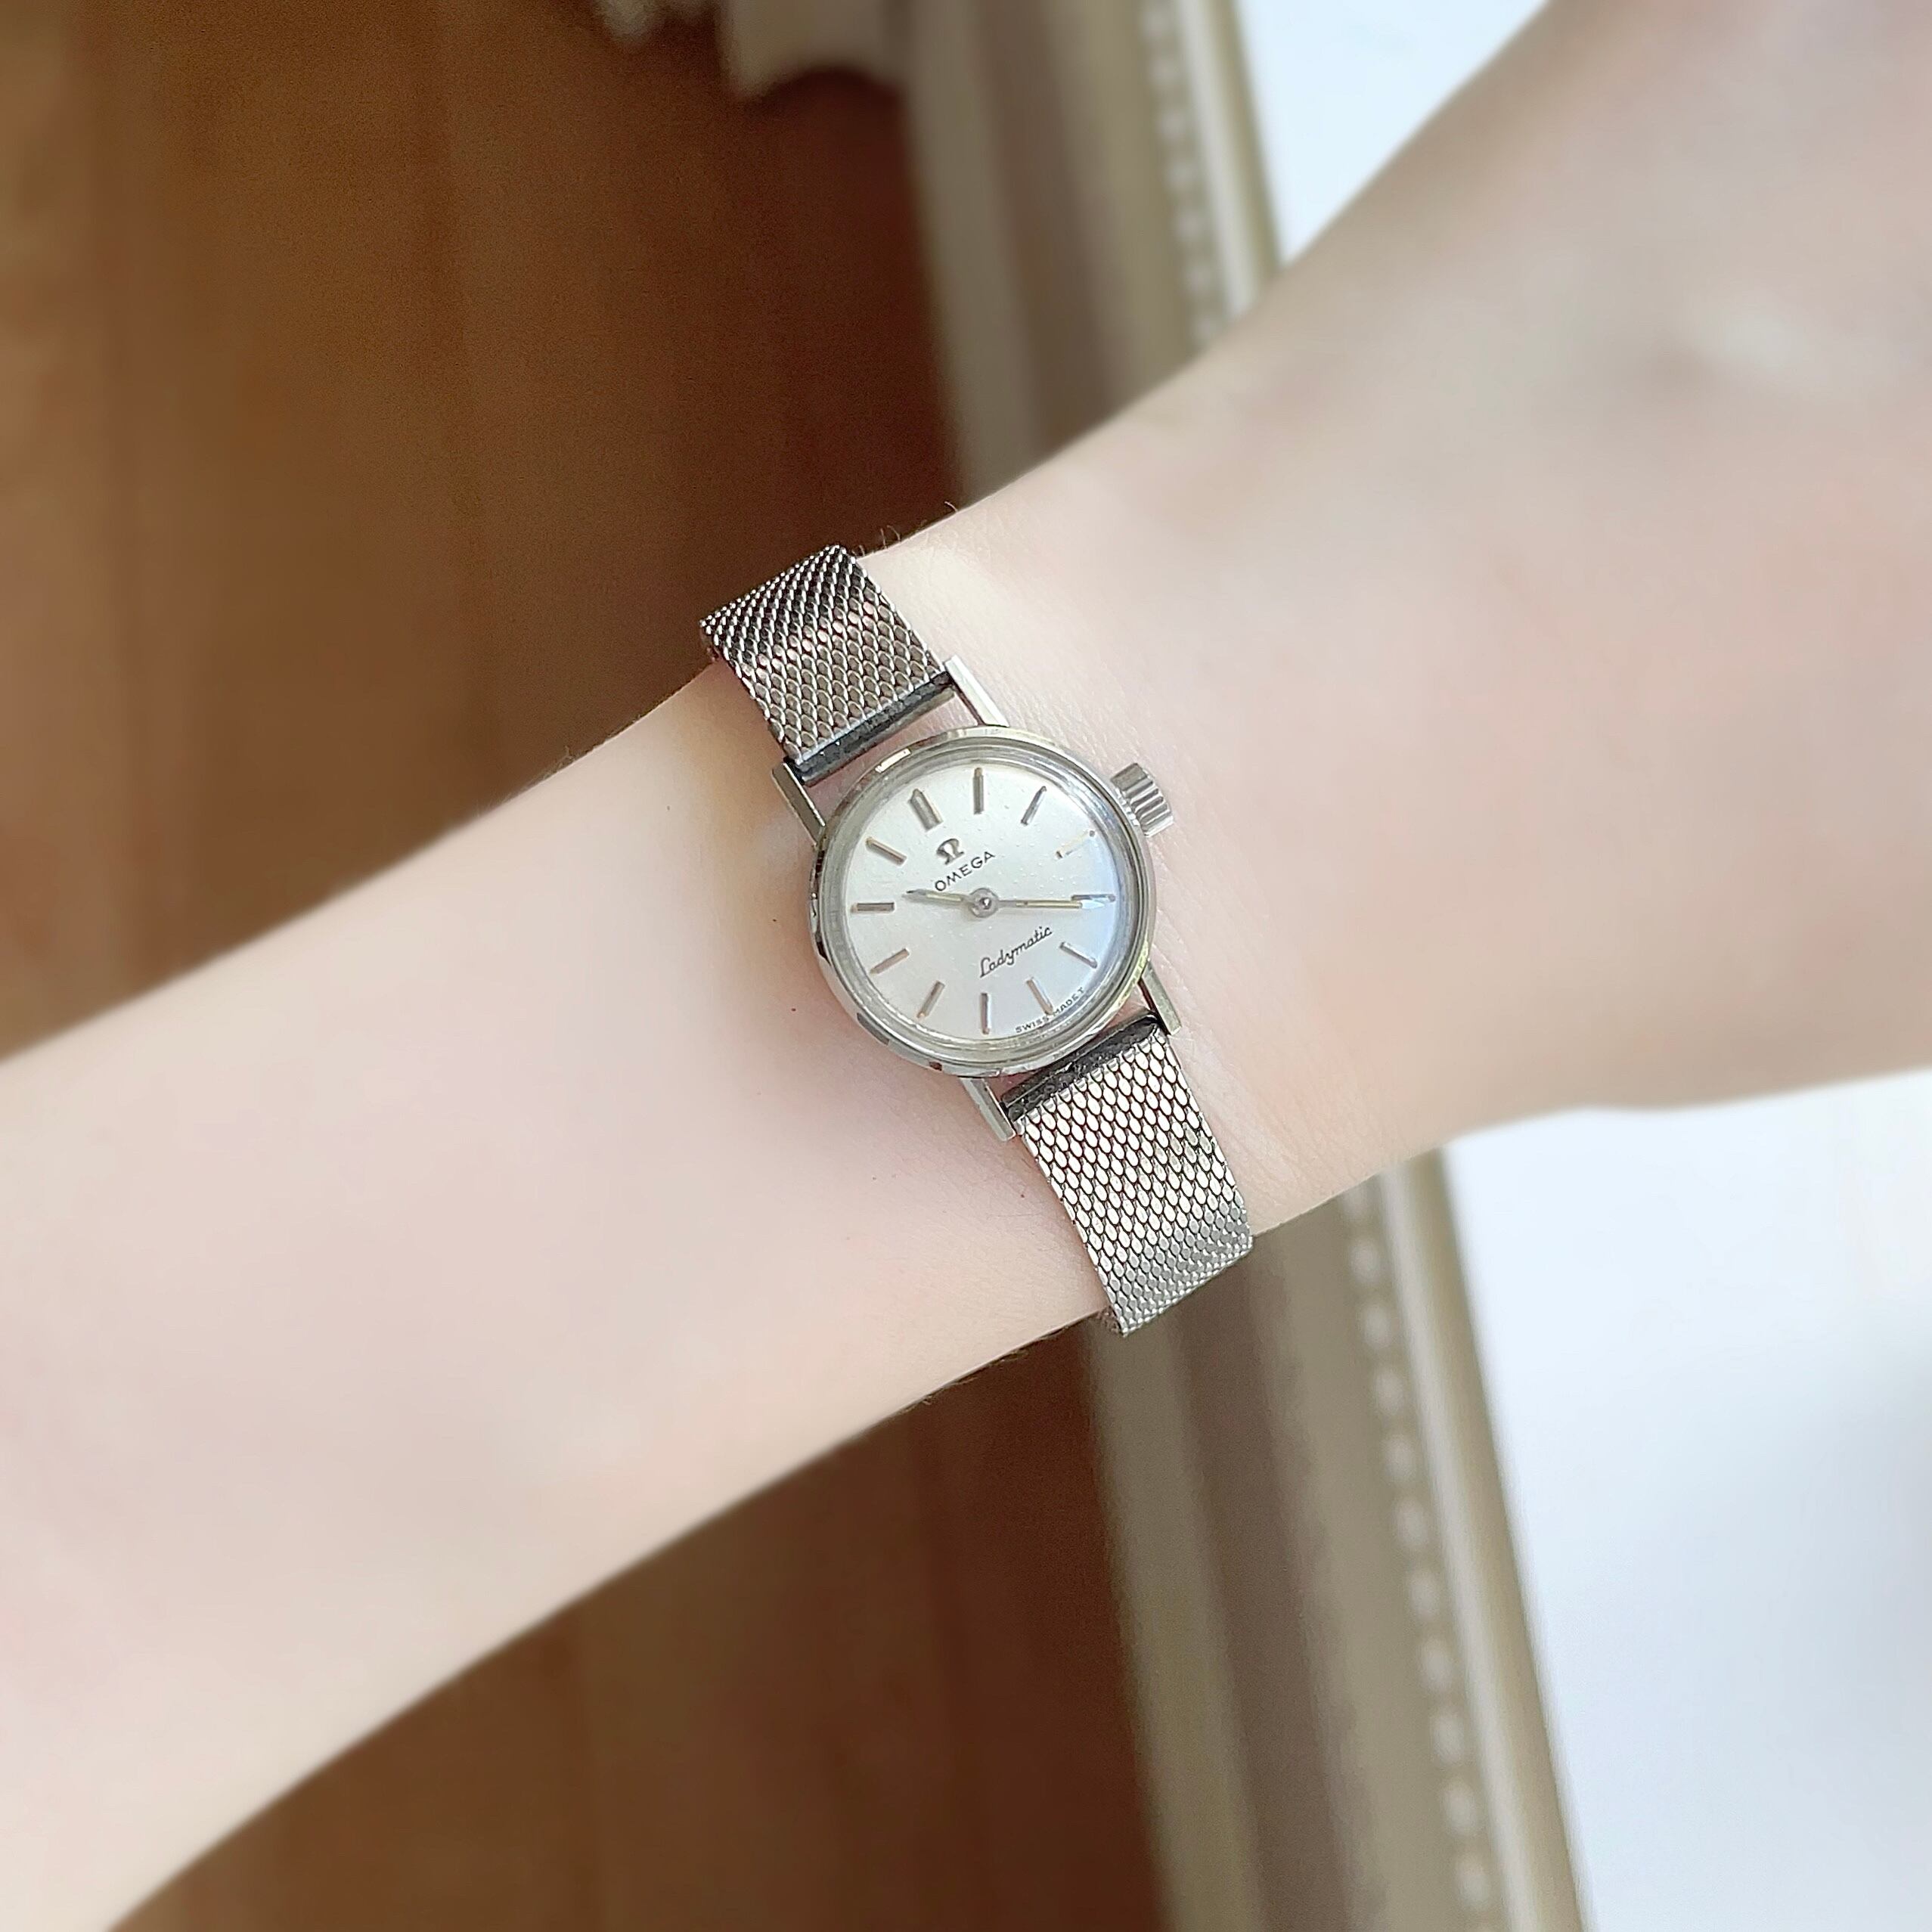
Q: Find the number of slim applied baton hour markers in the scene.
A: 12